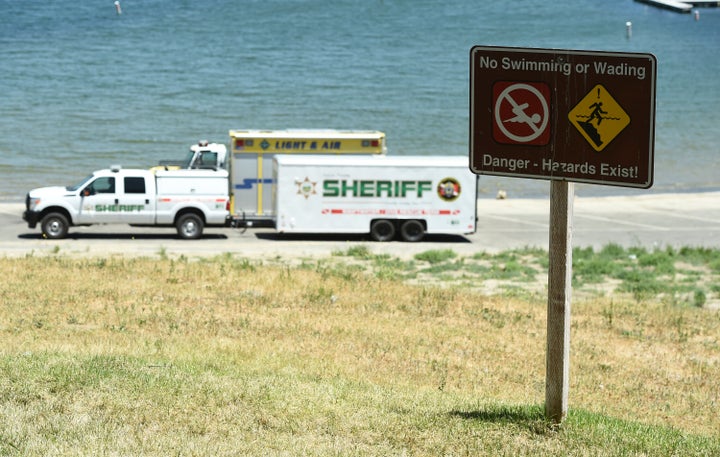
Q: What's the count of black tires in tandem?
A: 2